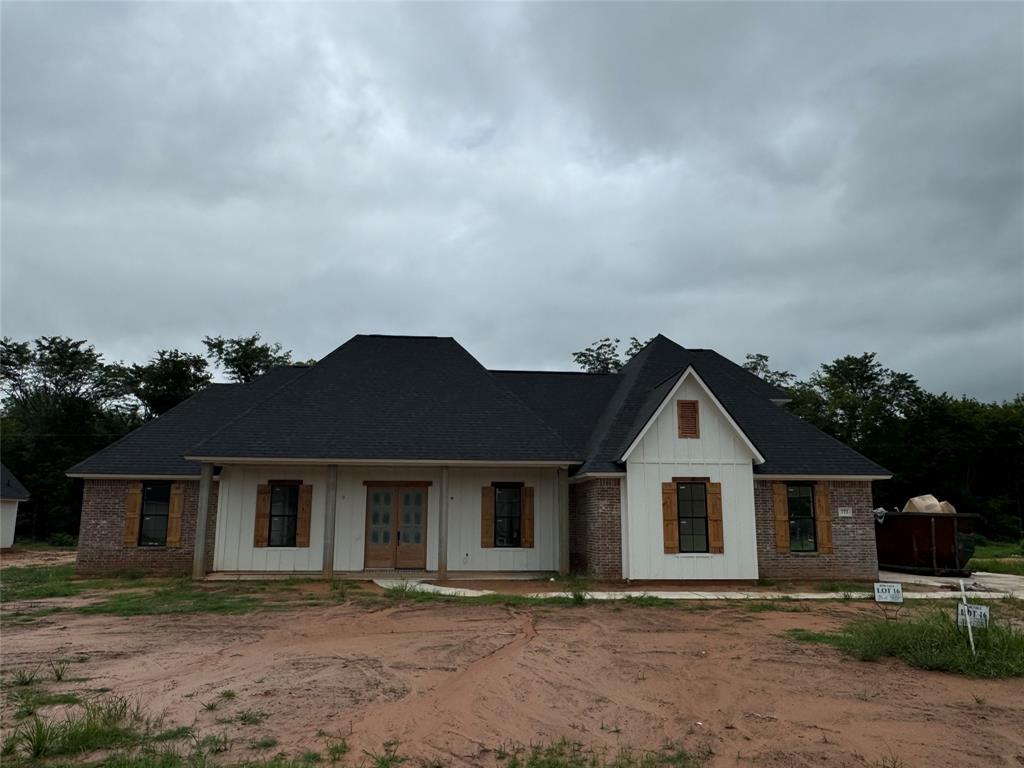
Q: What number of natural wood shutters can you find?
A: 10